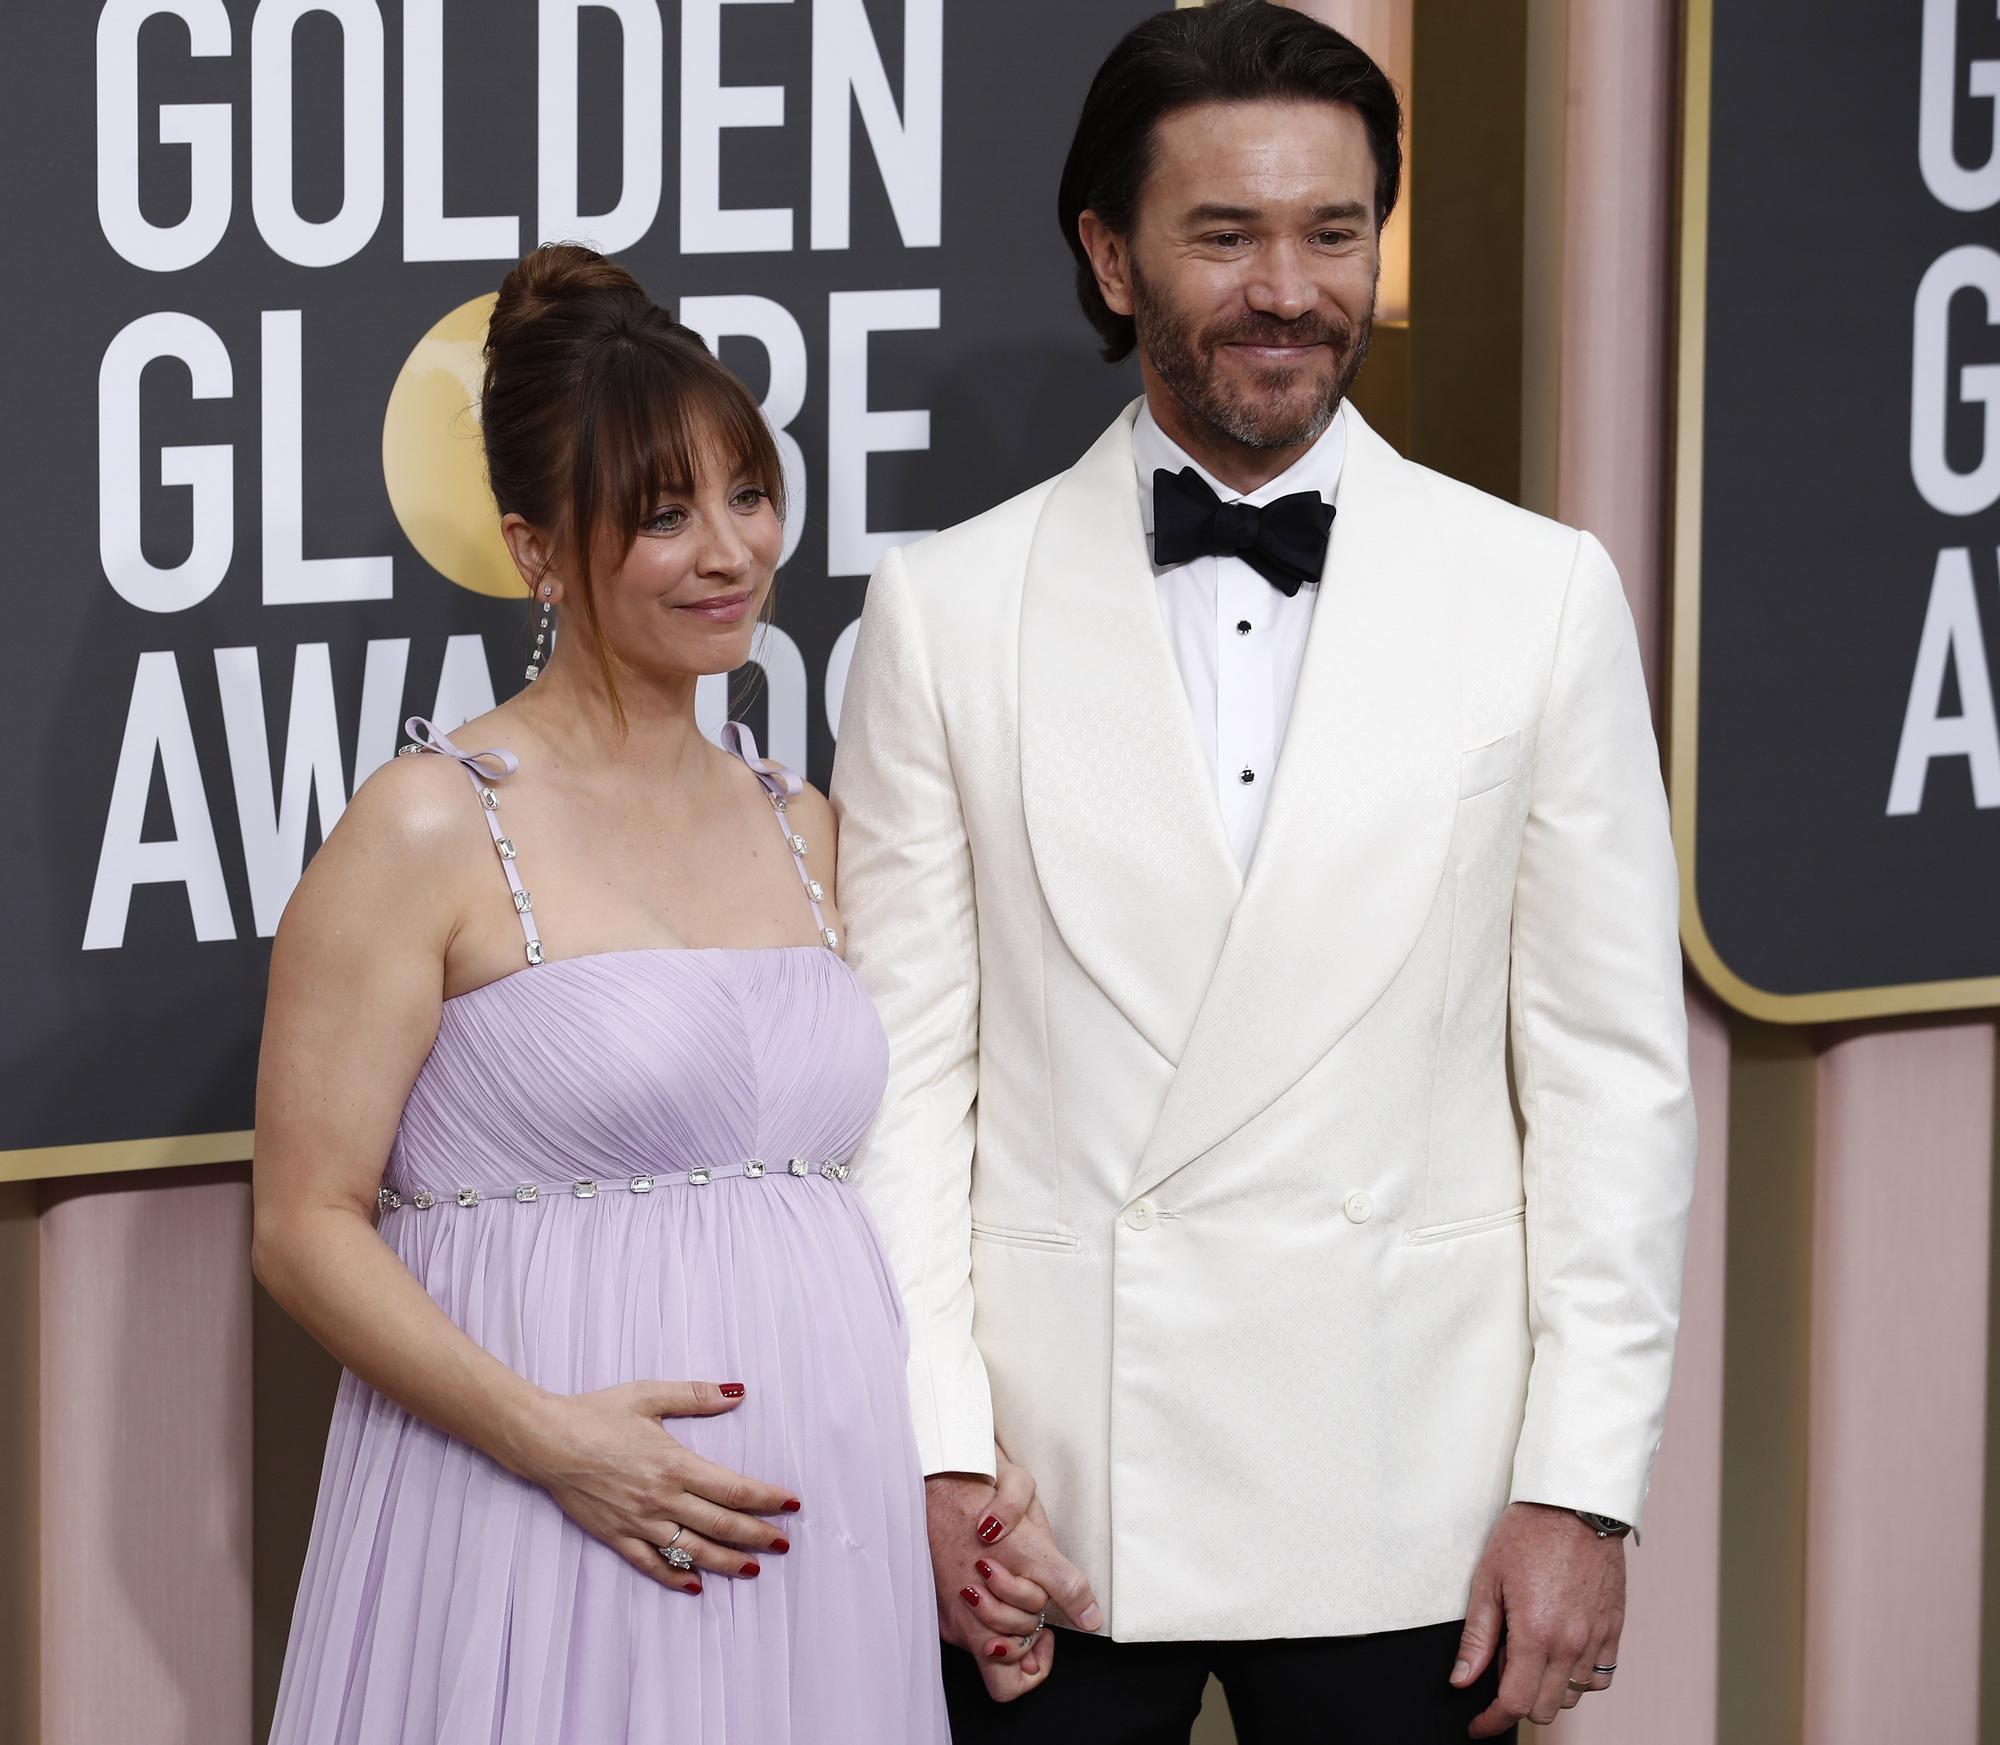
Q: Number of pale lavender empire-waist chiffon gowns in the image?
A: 1